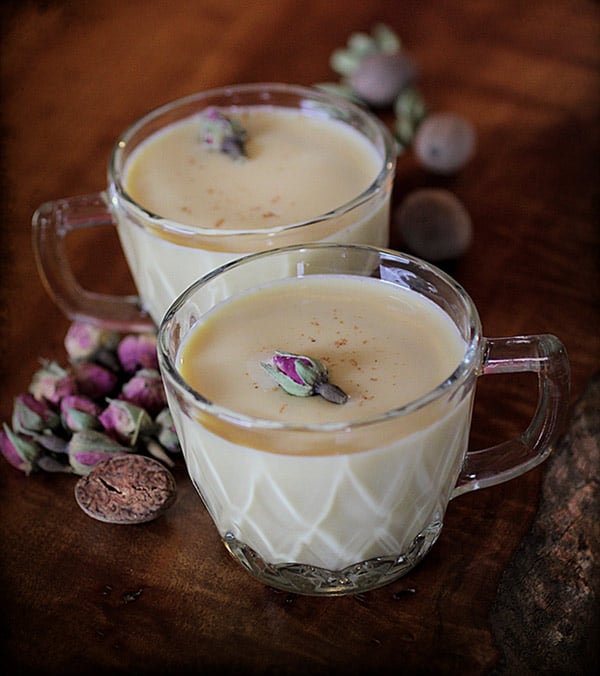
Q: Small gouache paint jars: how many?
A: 0